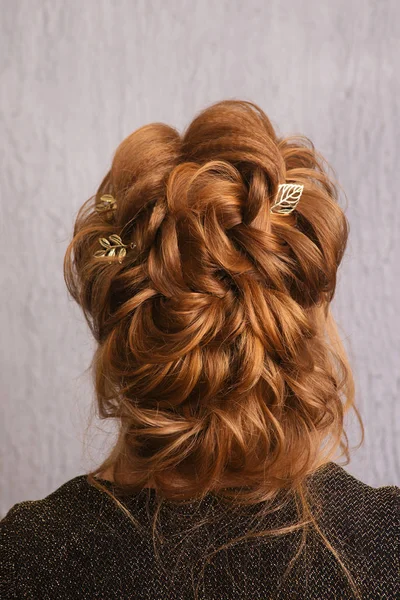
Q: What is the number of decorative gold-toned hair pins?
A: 3